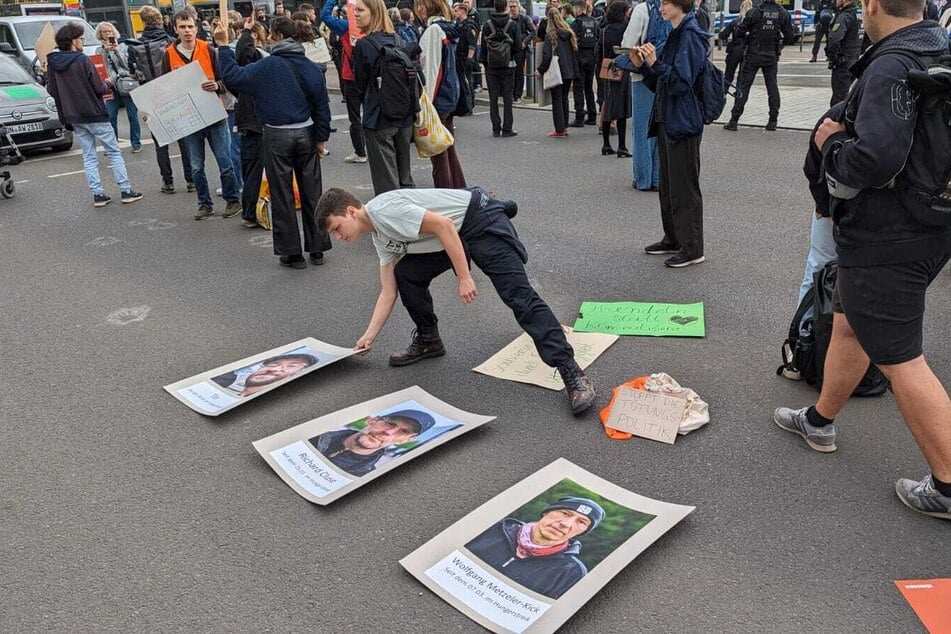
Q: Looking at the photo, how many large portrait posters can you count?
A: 3